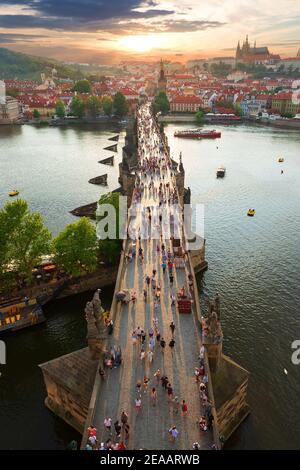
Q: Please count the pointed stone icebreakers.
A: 5